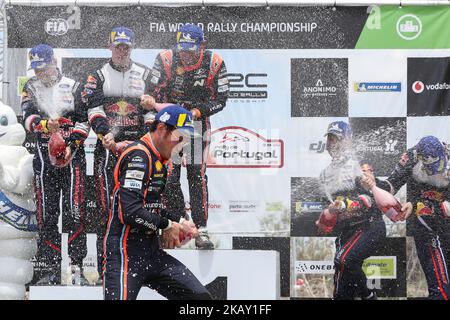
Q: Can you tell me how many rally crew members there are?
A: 6